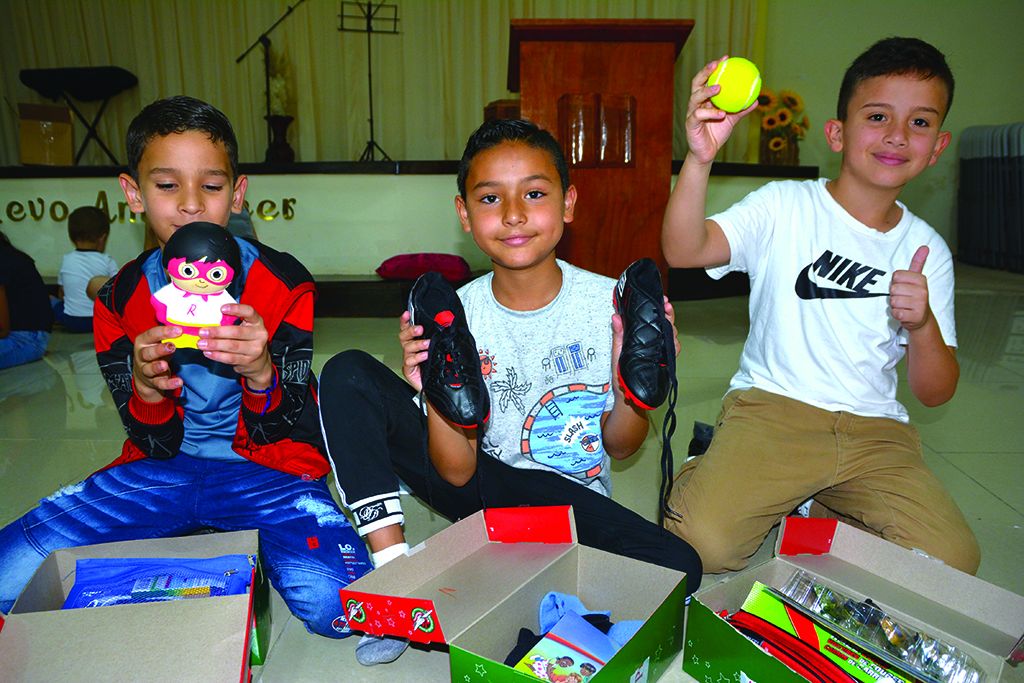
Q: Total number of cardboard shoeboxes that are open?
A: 3